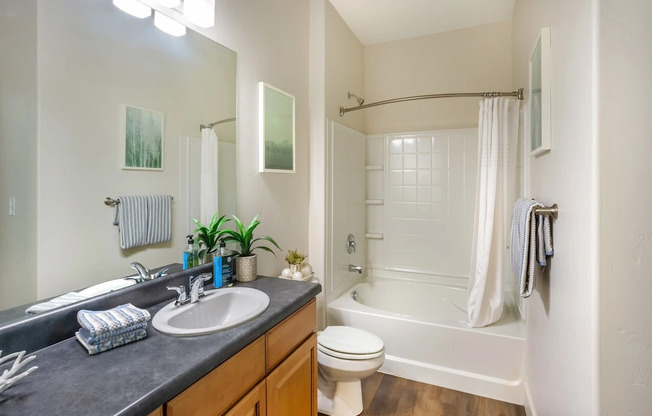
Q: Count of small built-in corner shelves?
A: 3